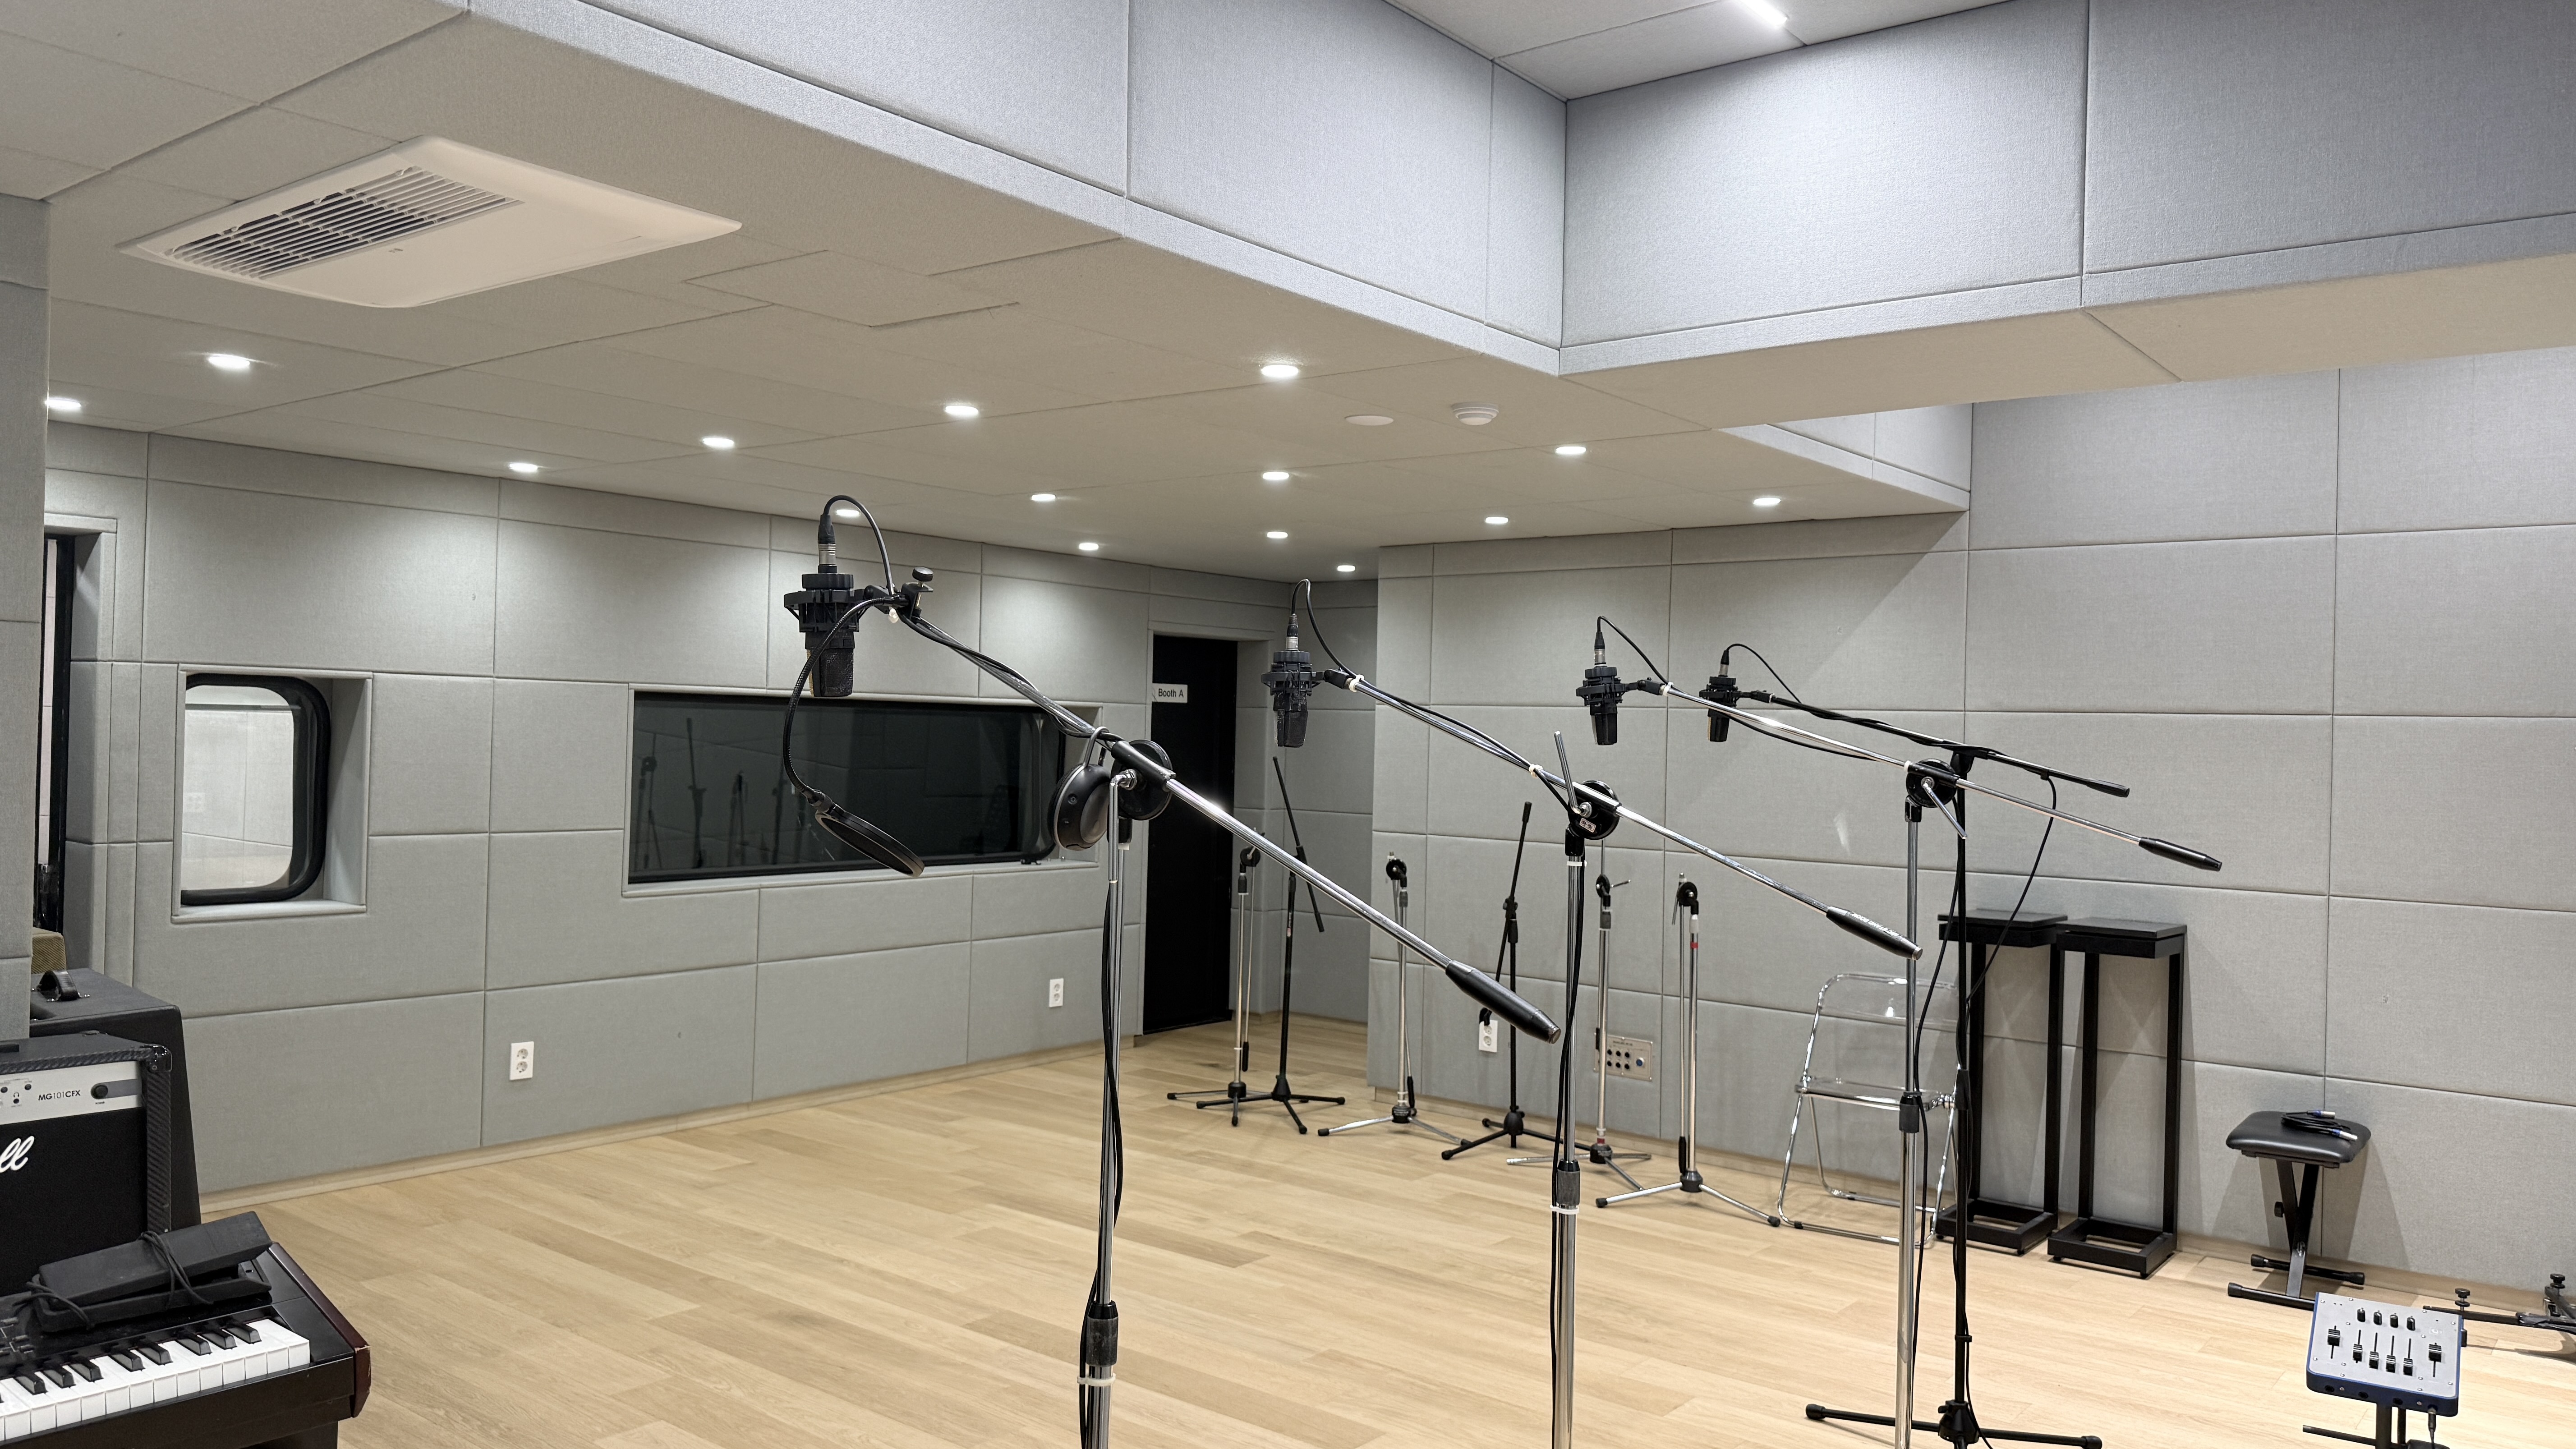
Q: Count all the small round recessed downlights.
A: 15